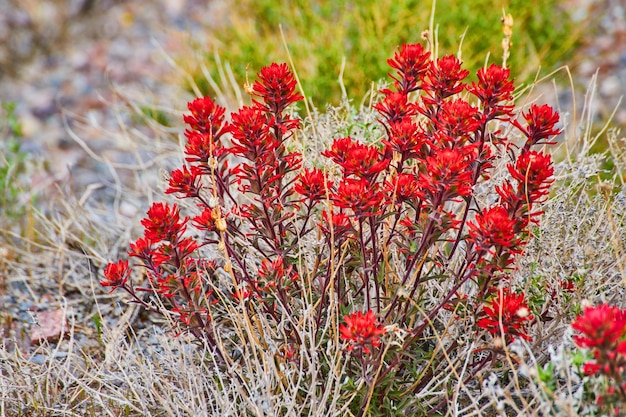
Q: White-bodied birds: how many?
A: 0